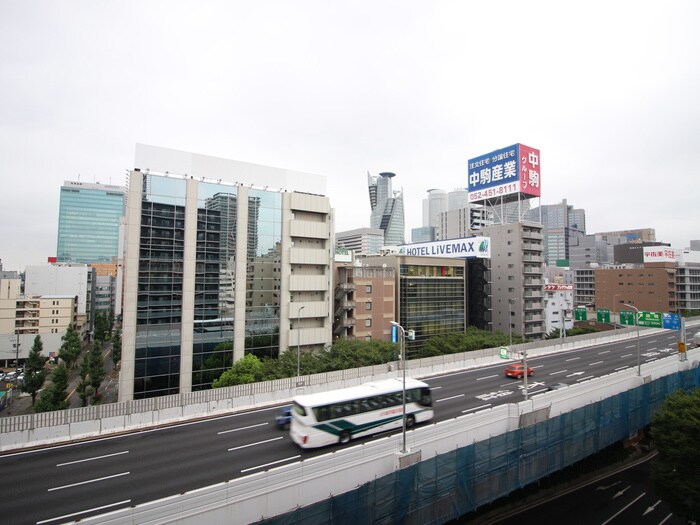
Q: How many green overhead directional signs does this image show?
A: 4